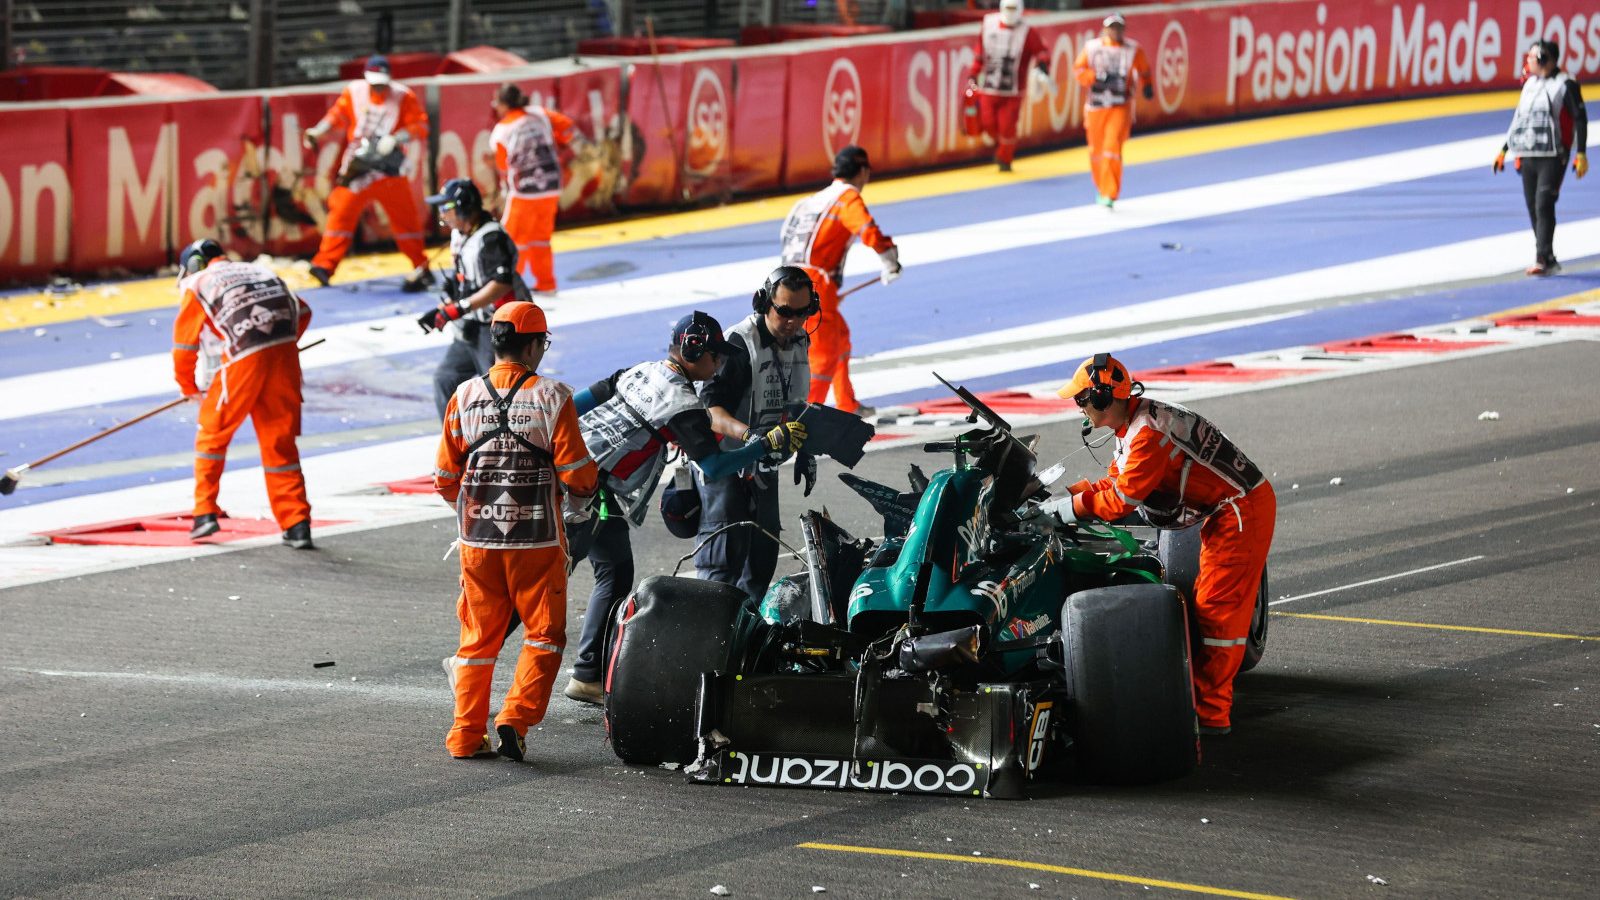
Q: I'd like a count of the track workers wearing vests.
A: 12